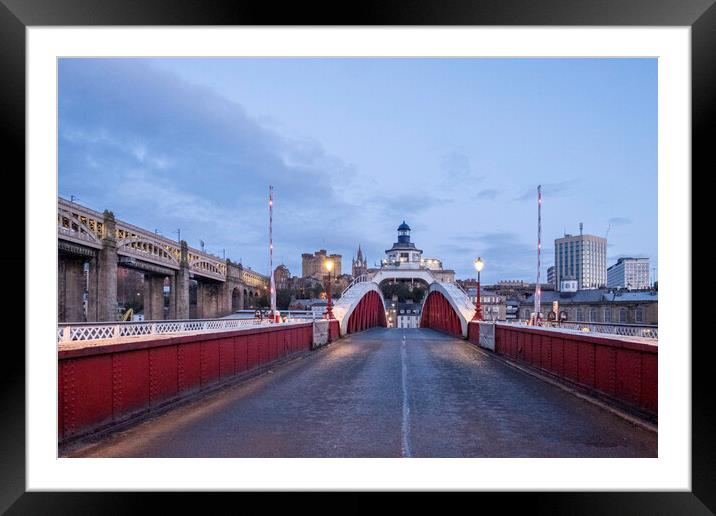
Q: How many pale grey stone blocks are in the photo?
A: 2